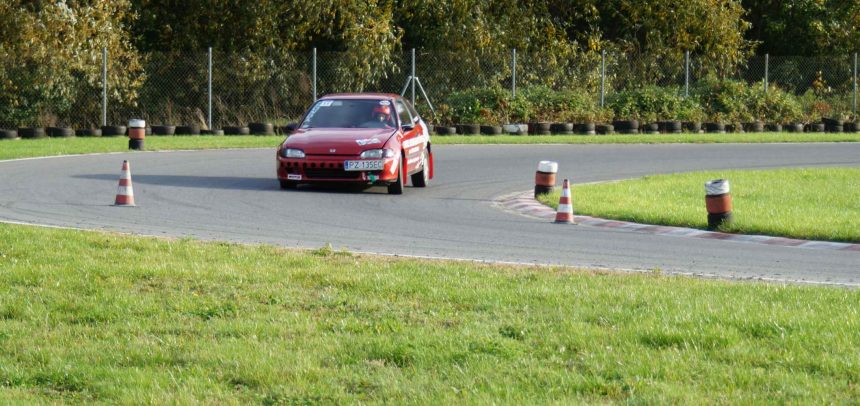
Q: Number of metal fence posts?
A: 9